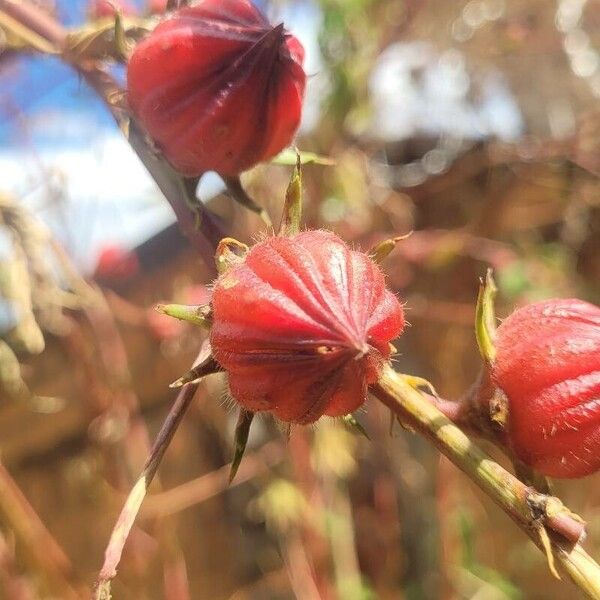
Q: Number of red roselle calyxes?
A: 3